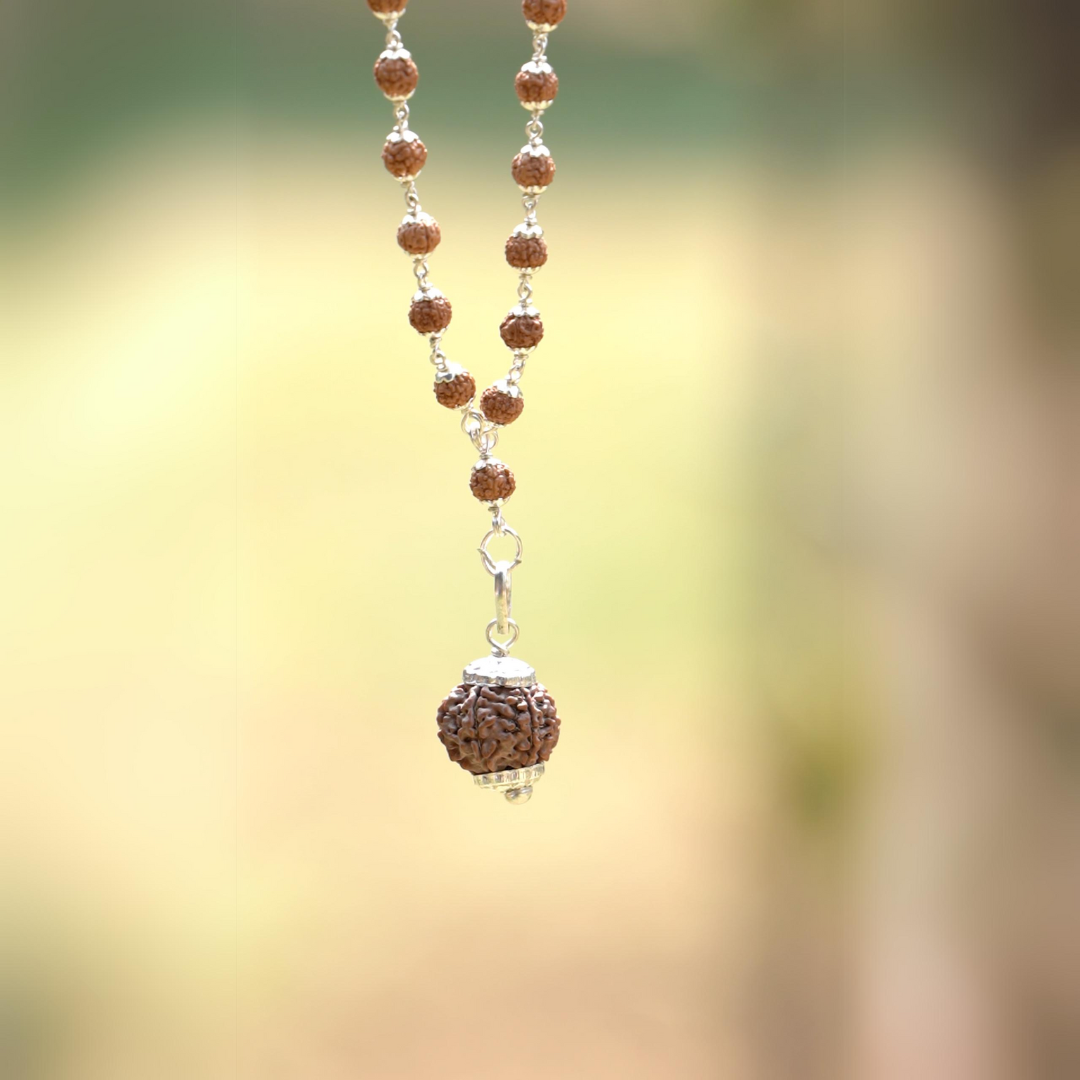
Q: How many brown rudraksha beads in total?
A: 14